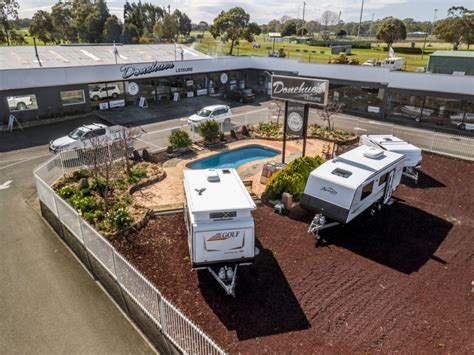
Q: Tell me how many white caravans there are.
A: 3